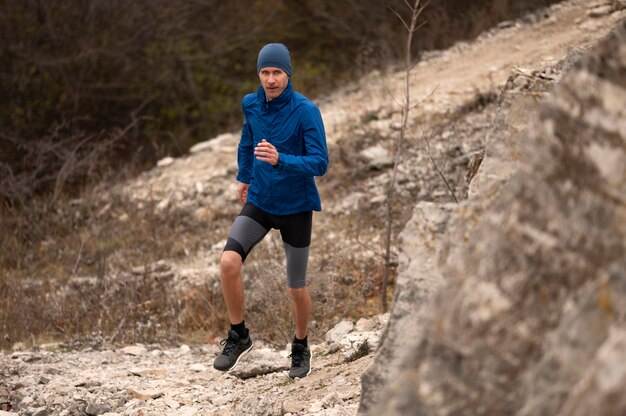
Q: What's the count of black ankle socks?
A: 2